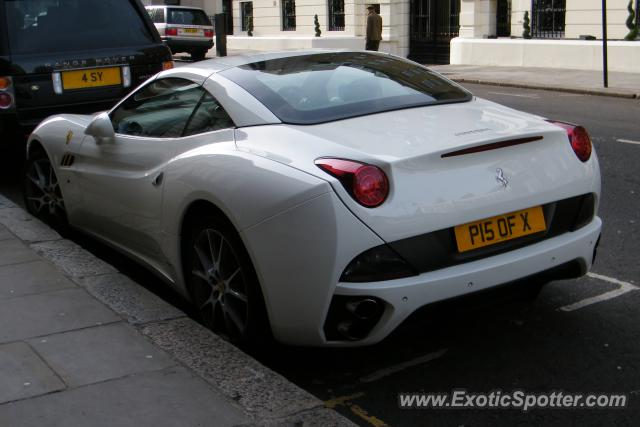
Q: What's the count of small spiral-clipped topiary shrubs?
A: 4